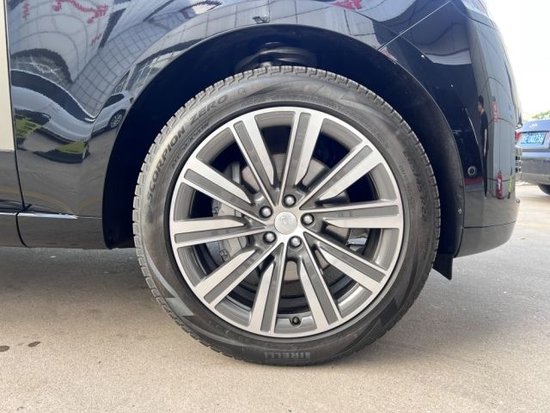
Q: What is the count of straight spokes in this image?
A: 10